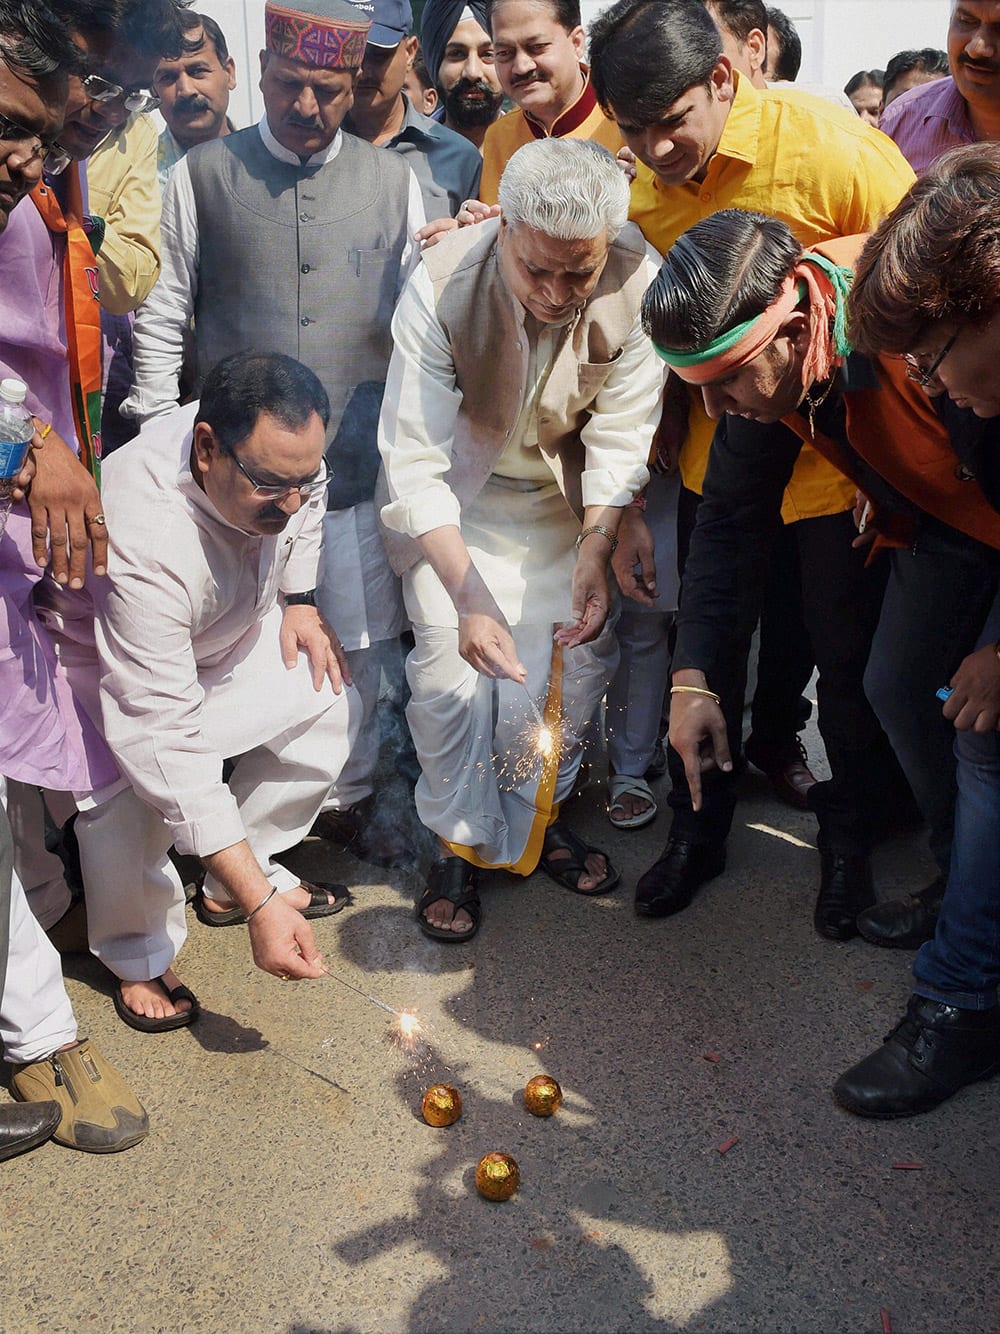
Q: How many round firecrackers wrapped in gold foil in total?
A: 3